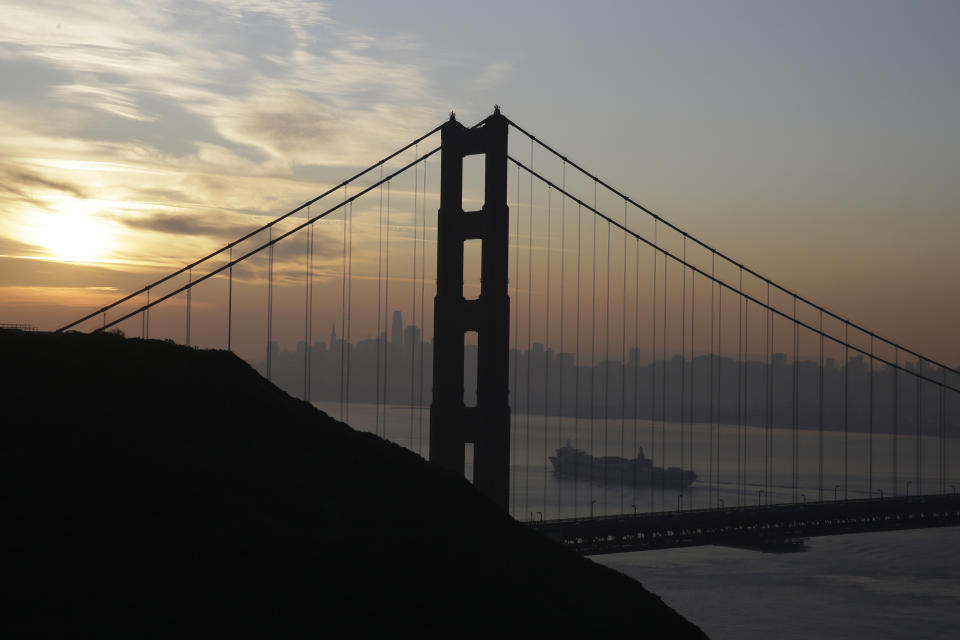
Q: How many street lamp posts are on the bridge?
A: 11